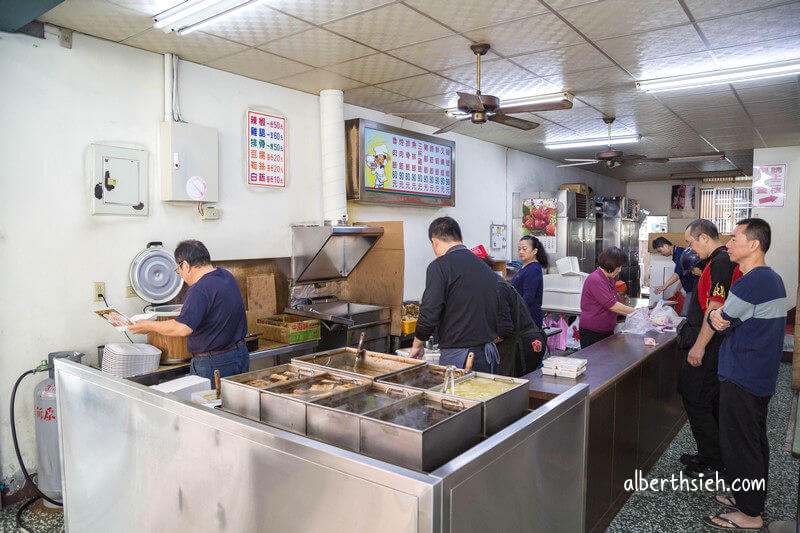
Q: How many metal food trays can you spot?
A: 7